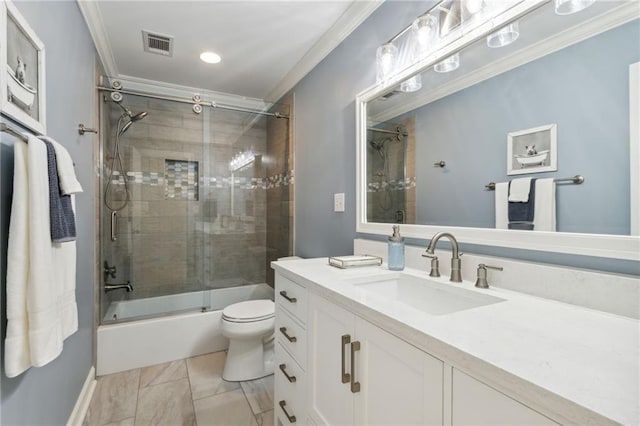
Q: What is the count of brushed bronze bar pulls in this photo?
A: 6